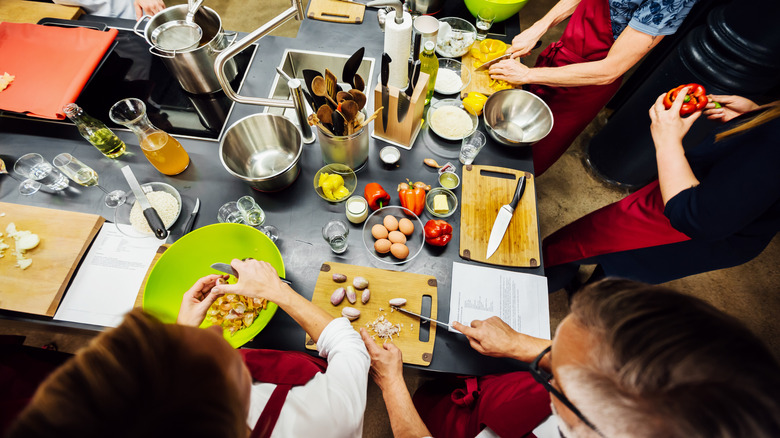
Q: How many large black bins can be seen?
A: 1